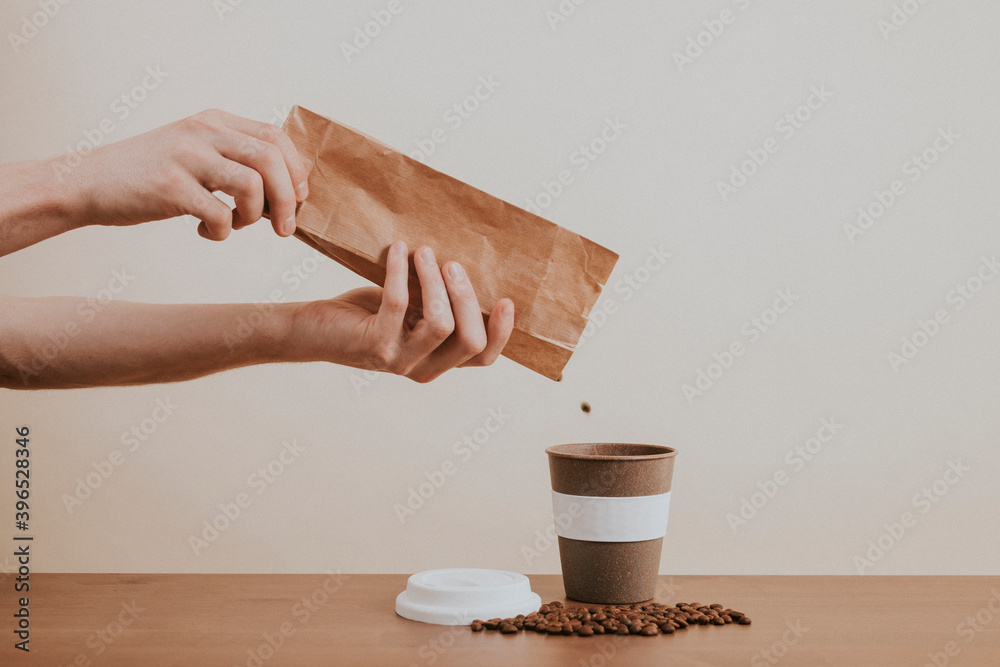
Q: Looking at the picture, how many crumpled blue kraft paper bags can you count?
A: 0